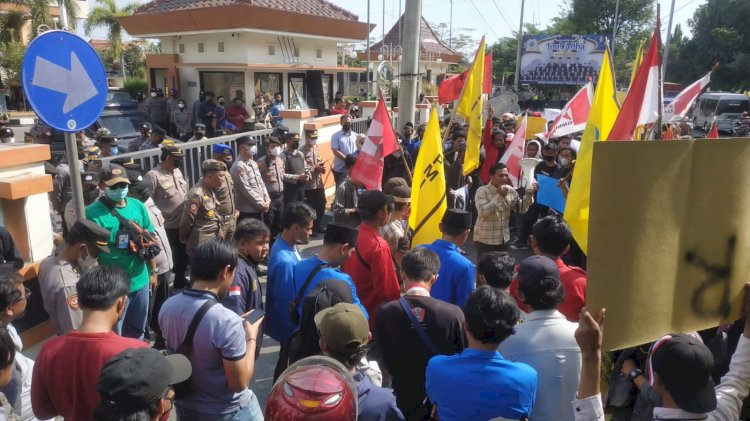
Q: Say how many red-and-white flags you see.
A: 5